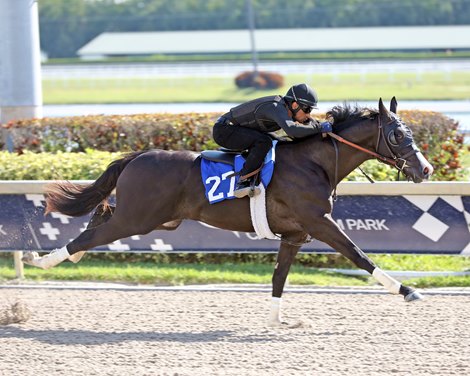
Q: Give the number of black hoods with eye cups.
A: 1